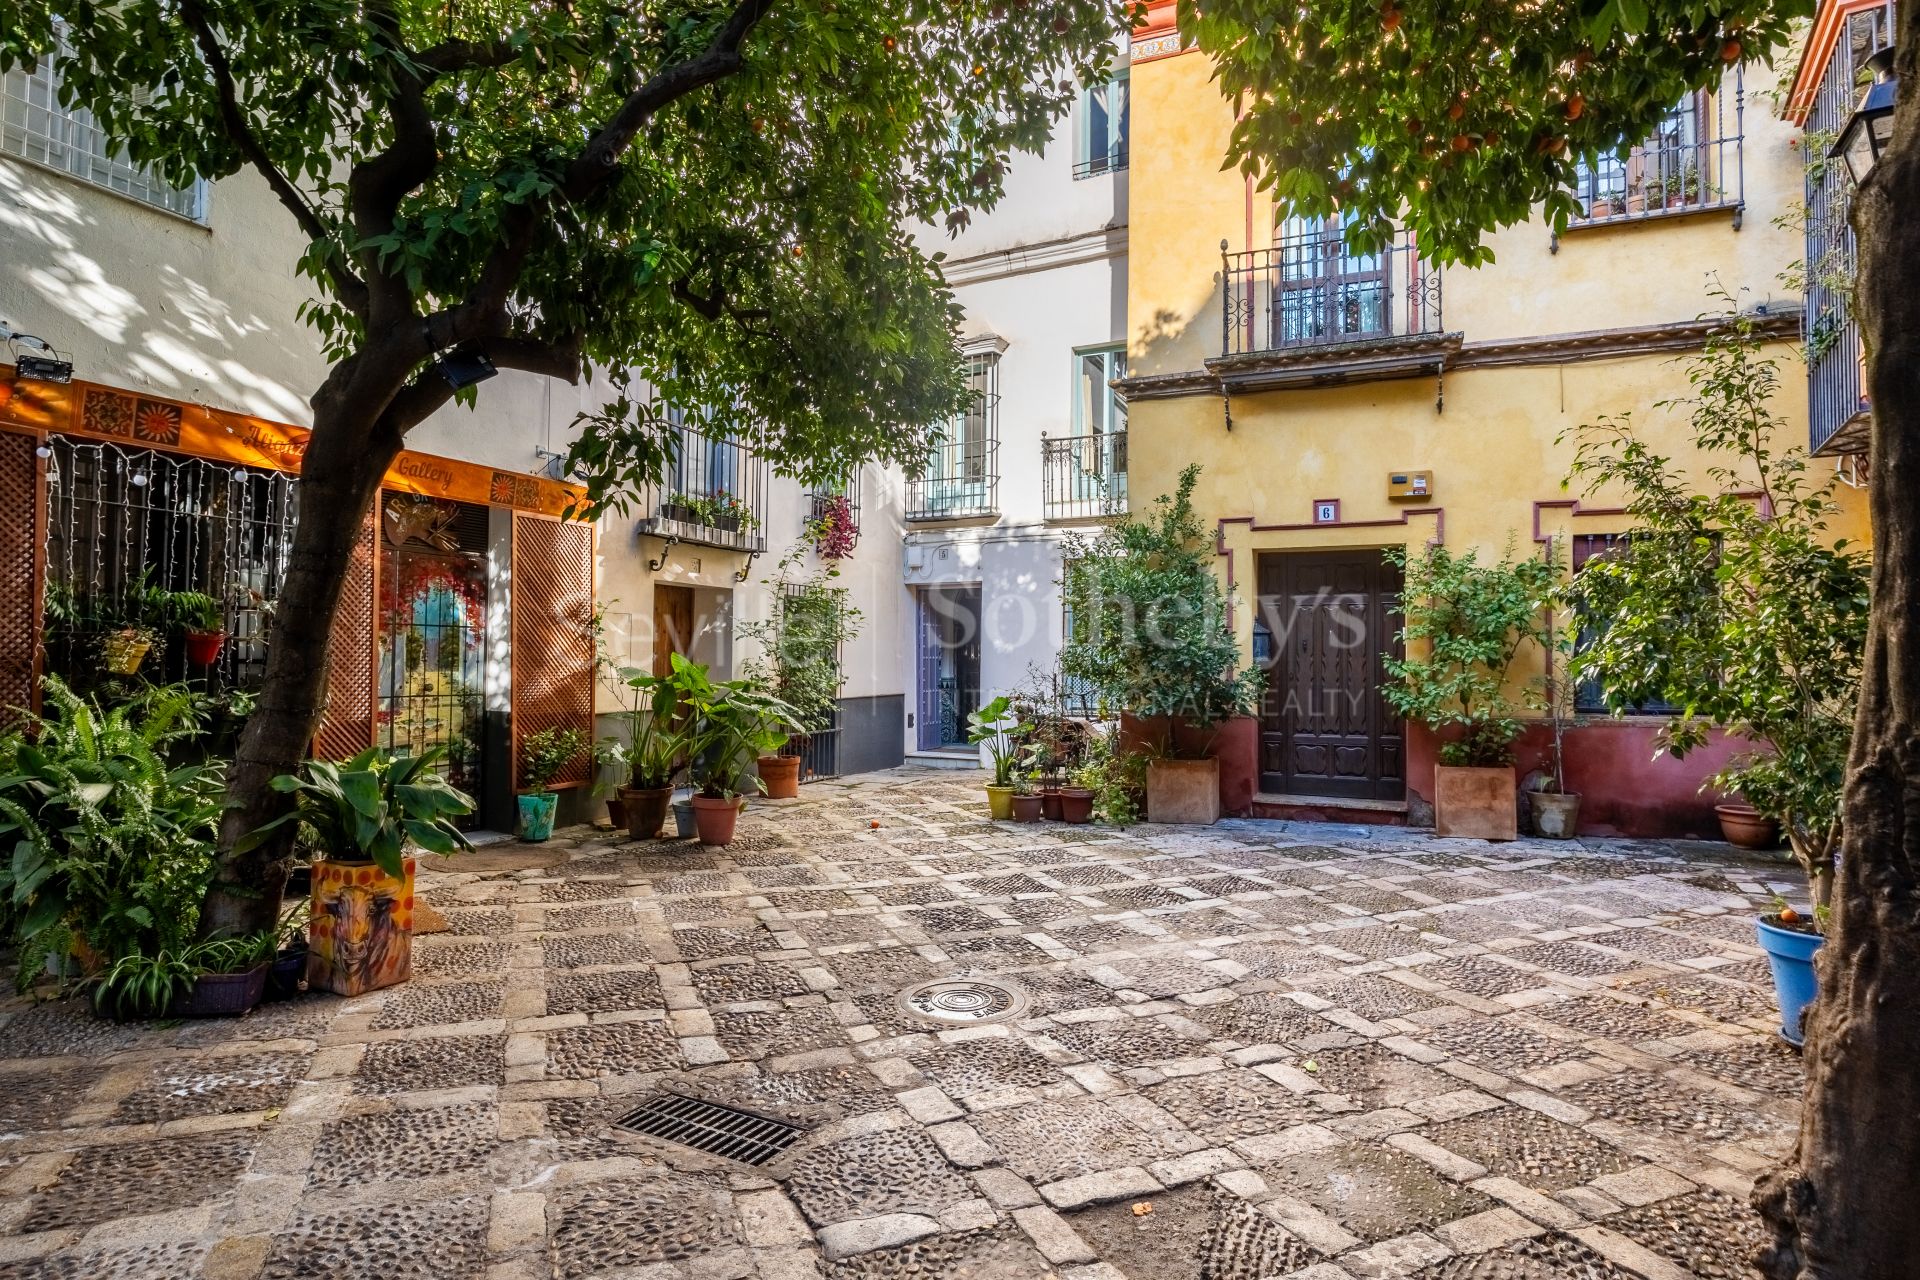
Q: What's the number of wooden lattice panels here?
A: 3